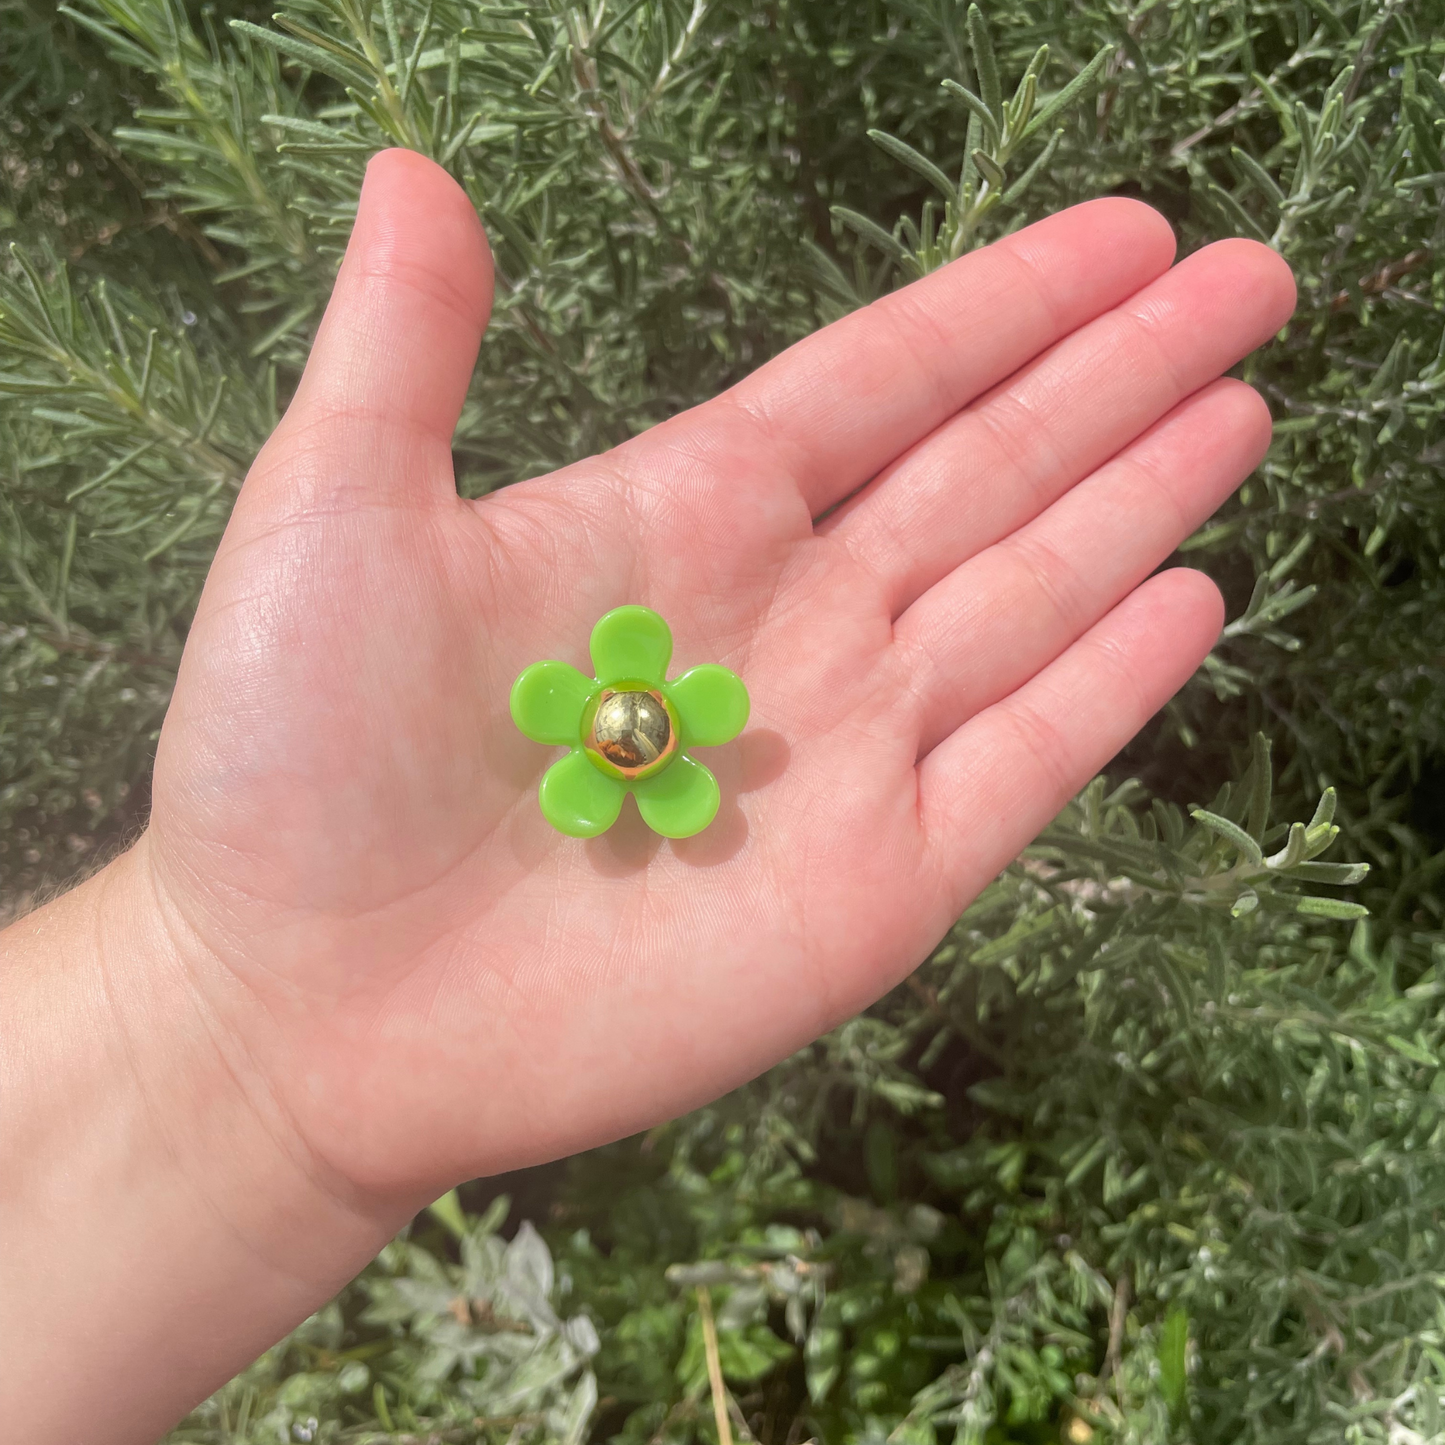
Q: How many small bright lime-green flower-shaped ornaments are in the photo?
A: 1